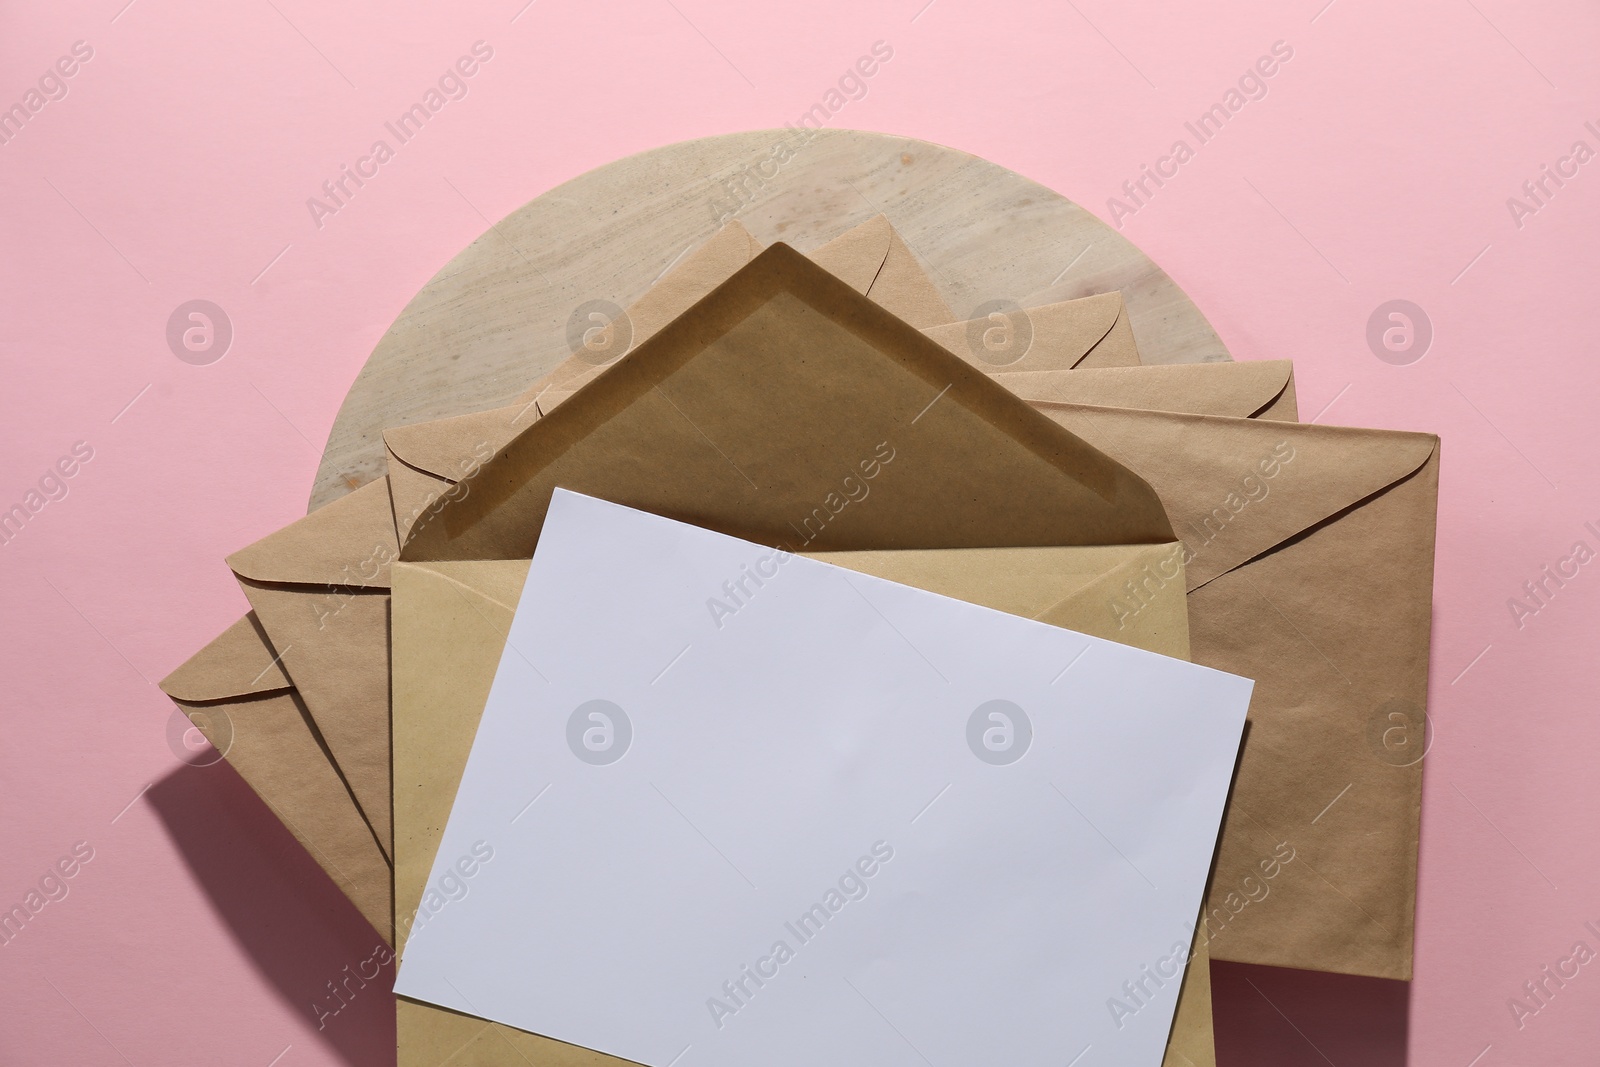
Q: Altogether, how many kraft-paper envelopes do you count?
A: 6